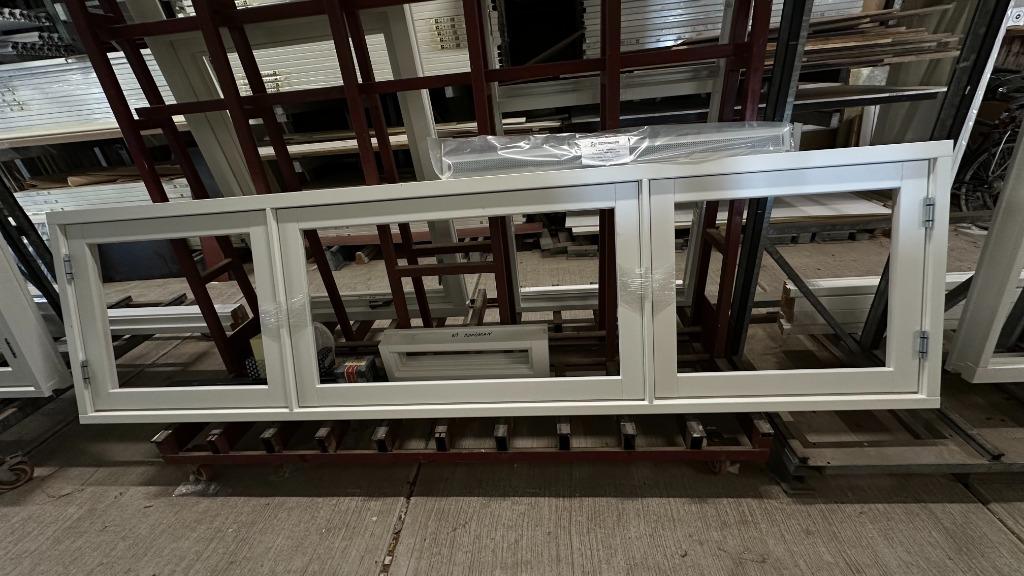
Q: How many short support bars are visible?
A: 11